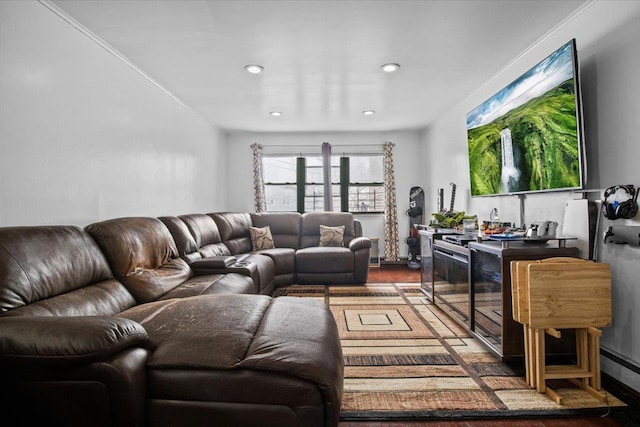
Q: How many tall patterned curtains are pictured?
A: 2